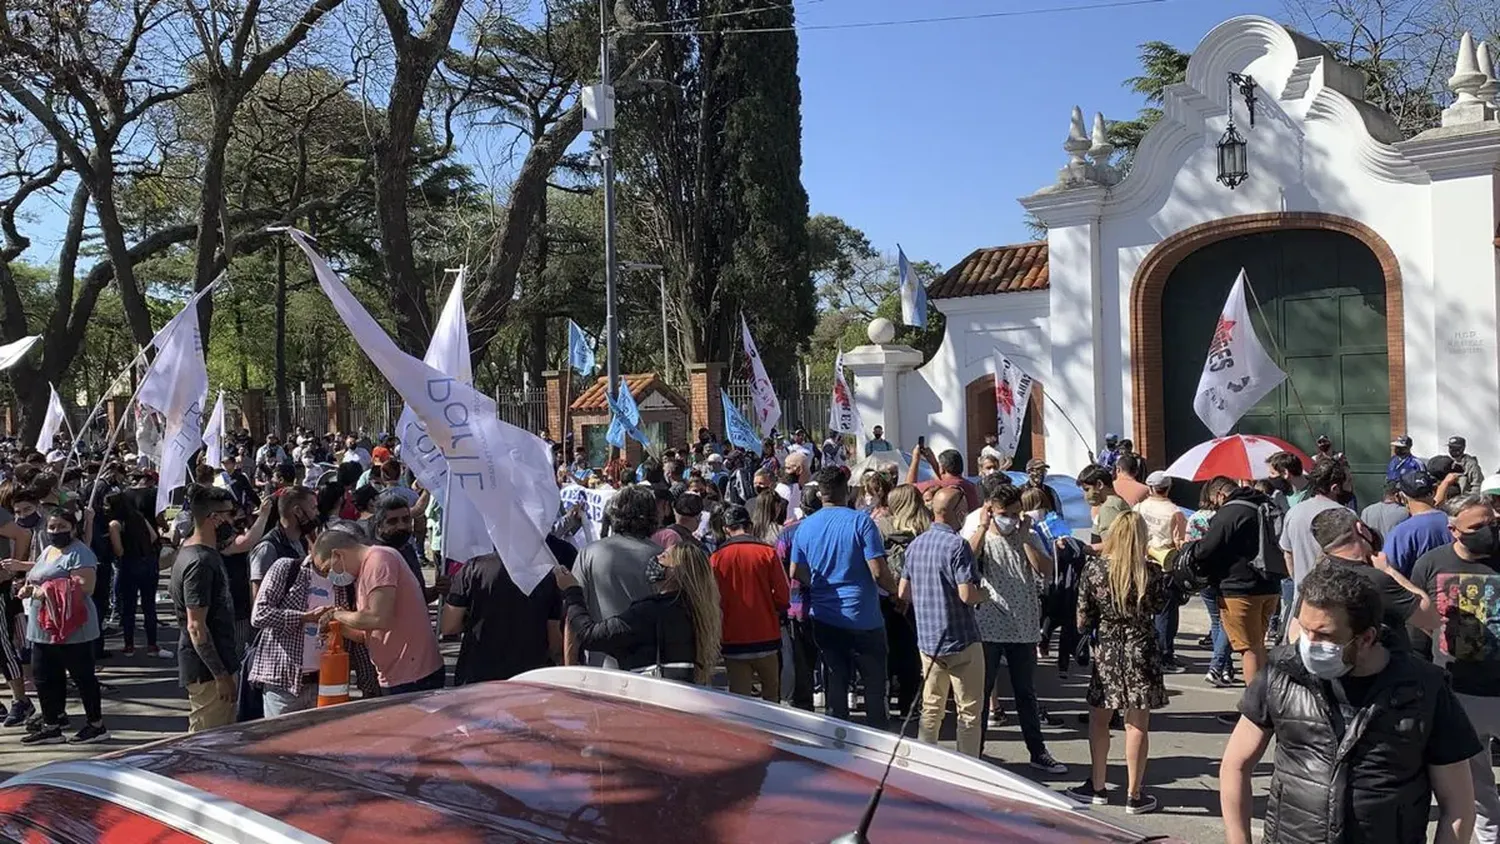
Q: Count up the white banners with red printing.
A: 4